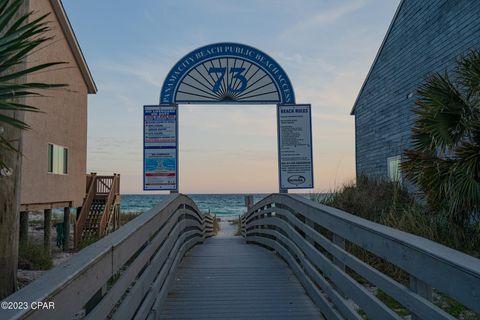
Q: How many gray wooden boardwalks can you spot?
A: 1